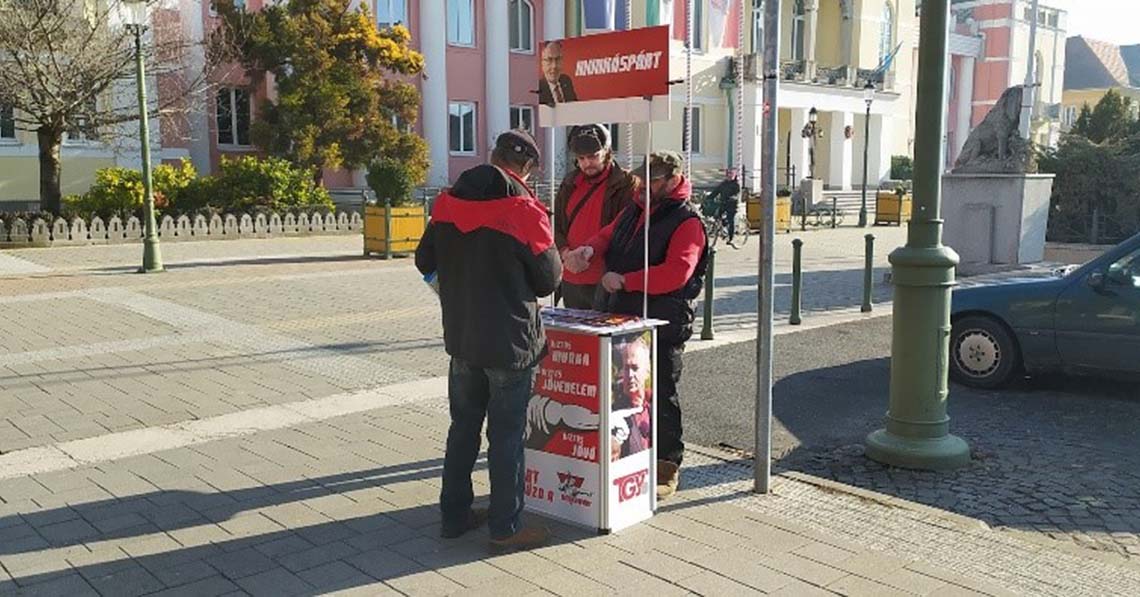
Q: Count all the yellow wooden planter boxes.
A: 3